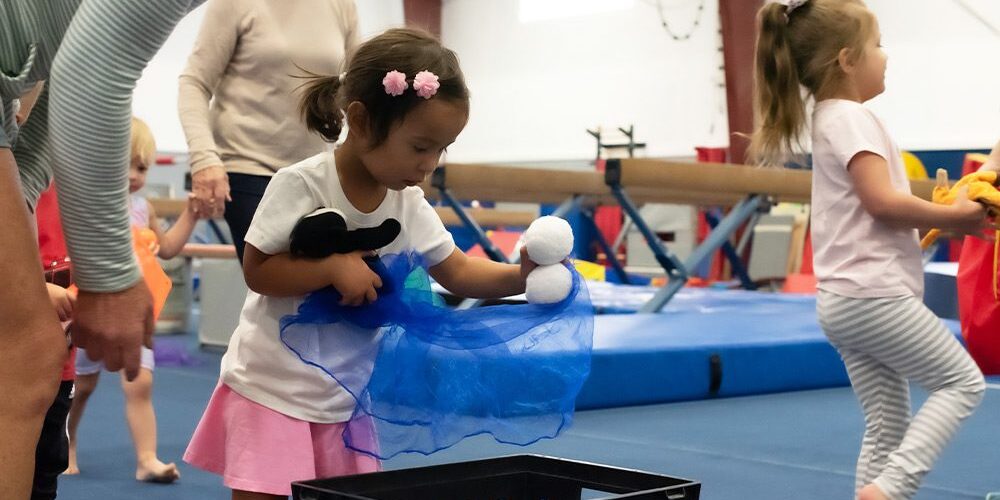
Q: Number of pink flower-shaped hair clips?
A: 2